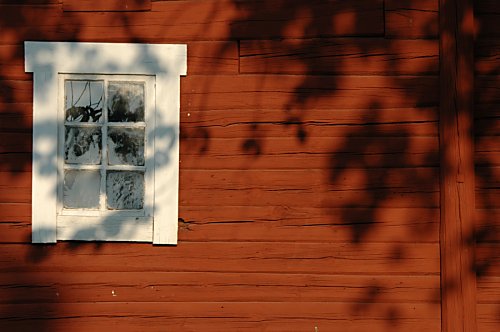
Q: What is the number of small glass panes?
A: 6